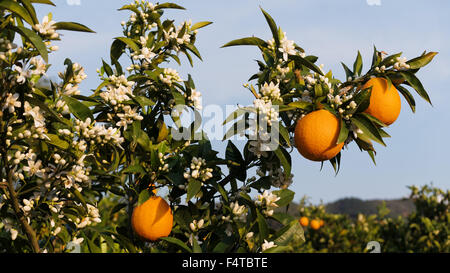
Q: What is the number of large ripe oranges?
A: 3